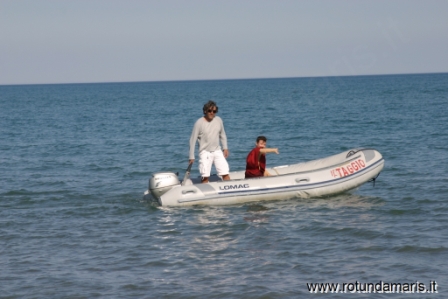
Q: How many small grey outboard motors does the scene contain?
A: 1